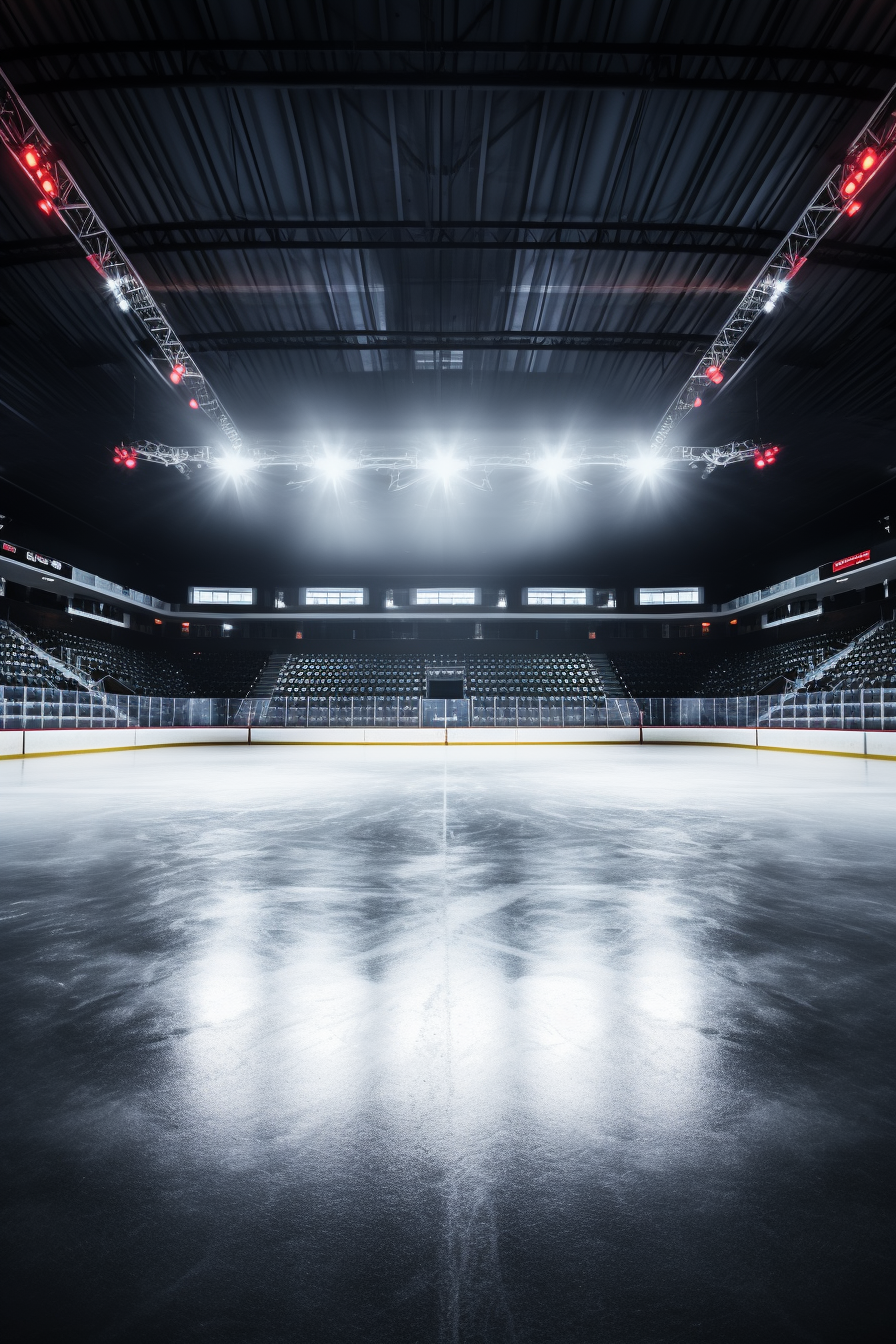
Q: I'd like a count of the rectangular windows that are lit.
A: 5